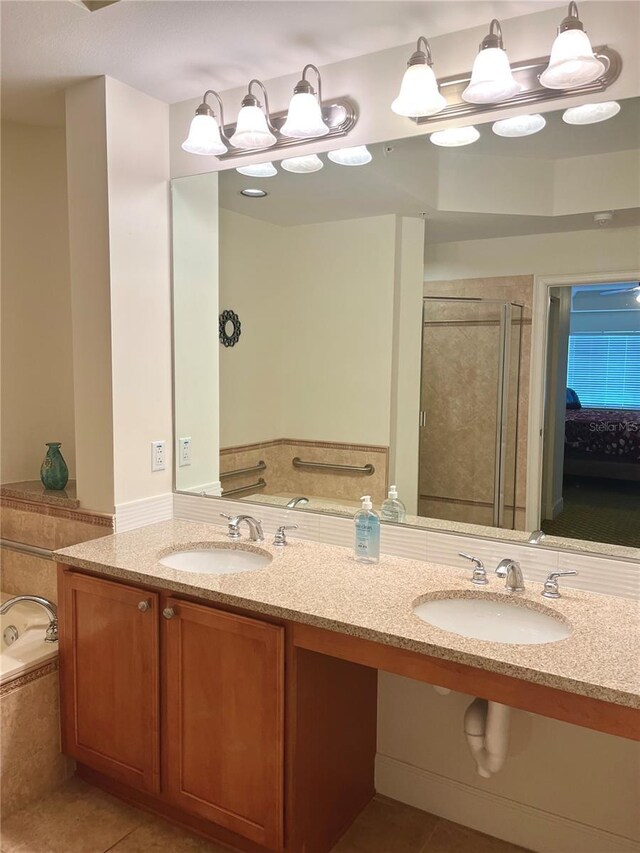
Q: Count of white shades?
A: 6